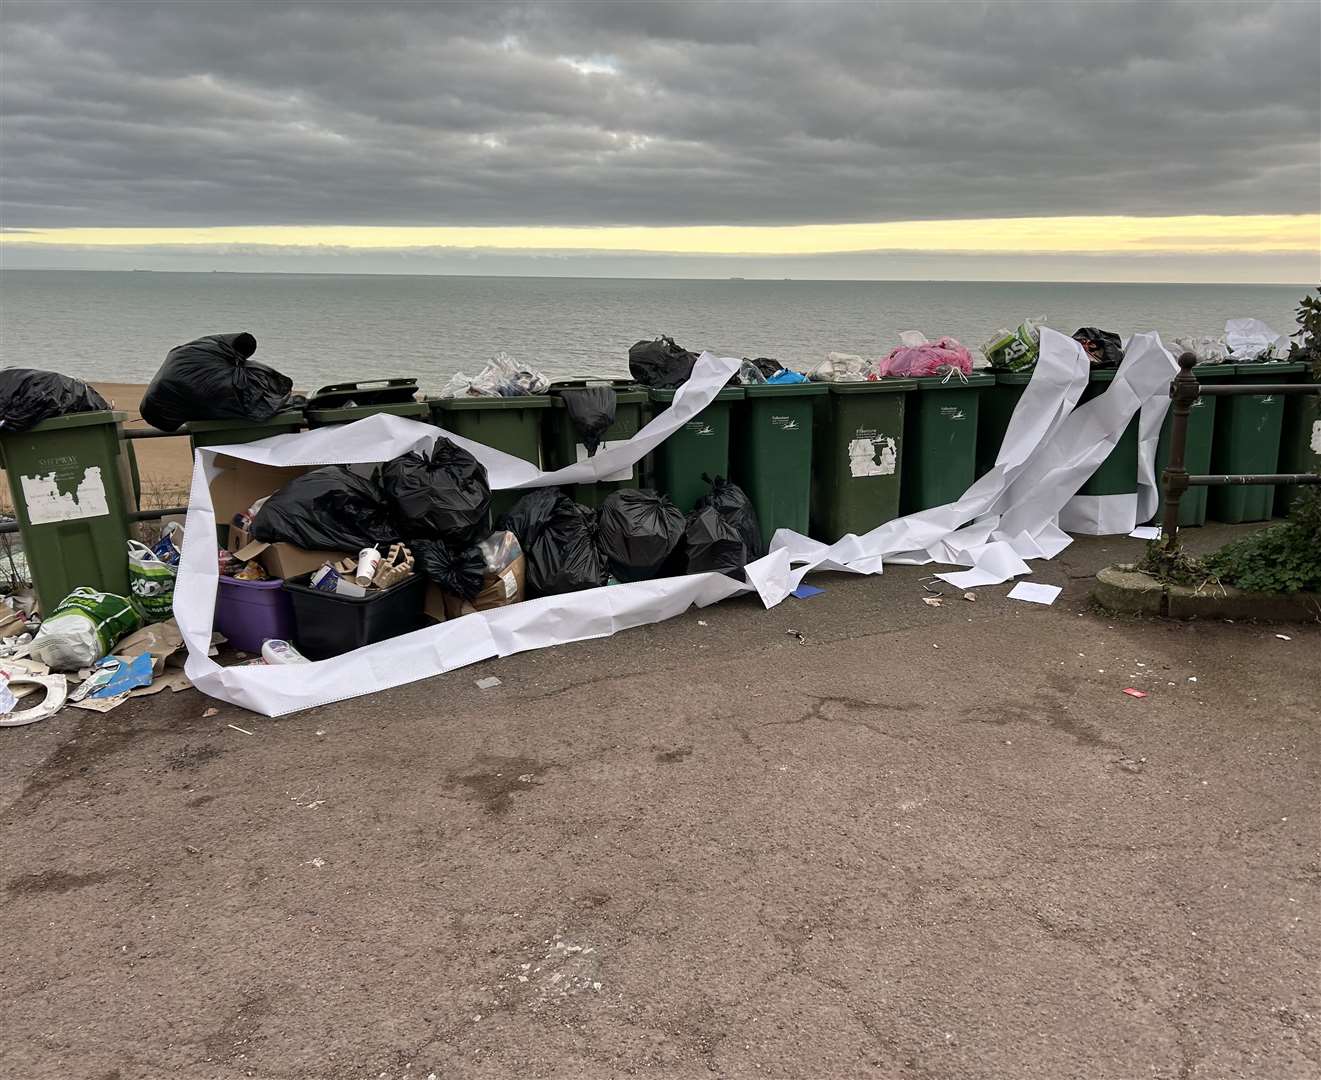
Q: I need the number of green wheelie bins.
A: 14